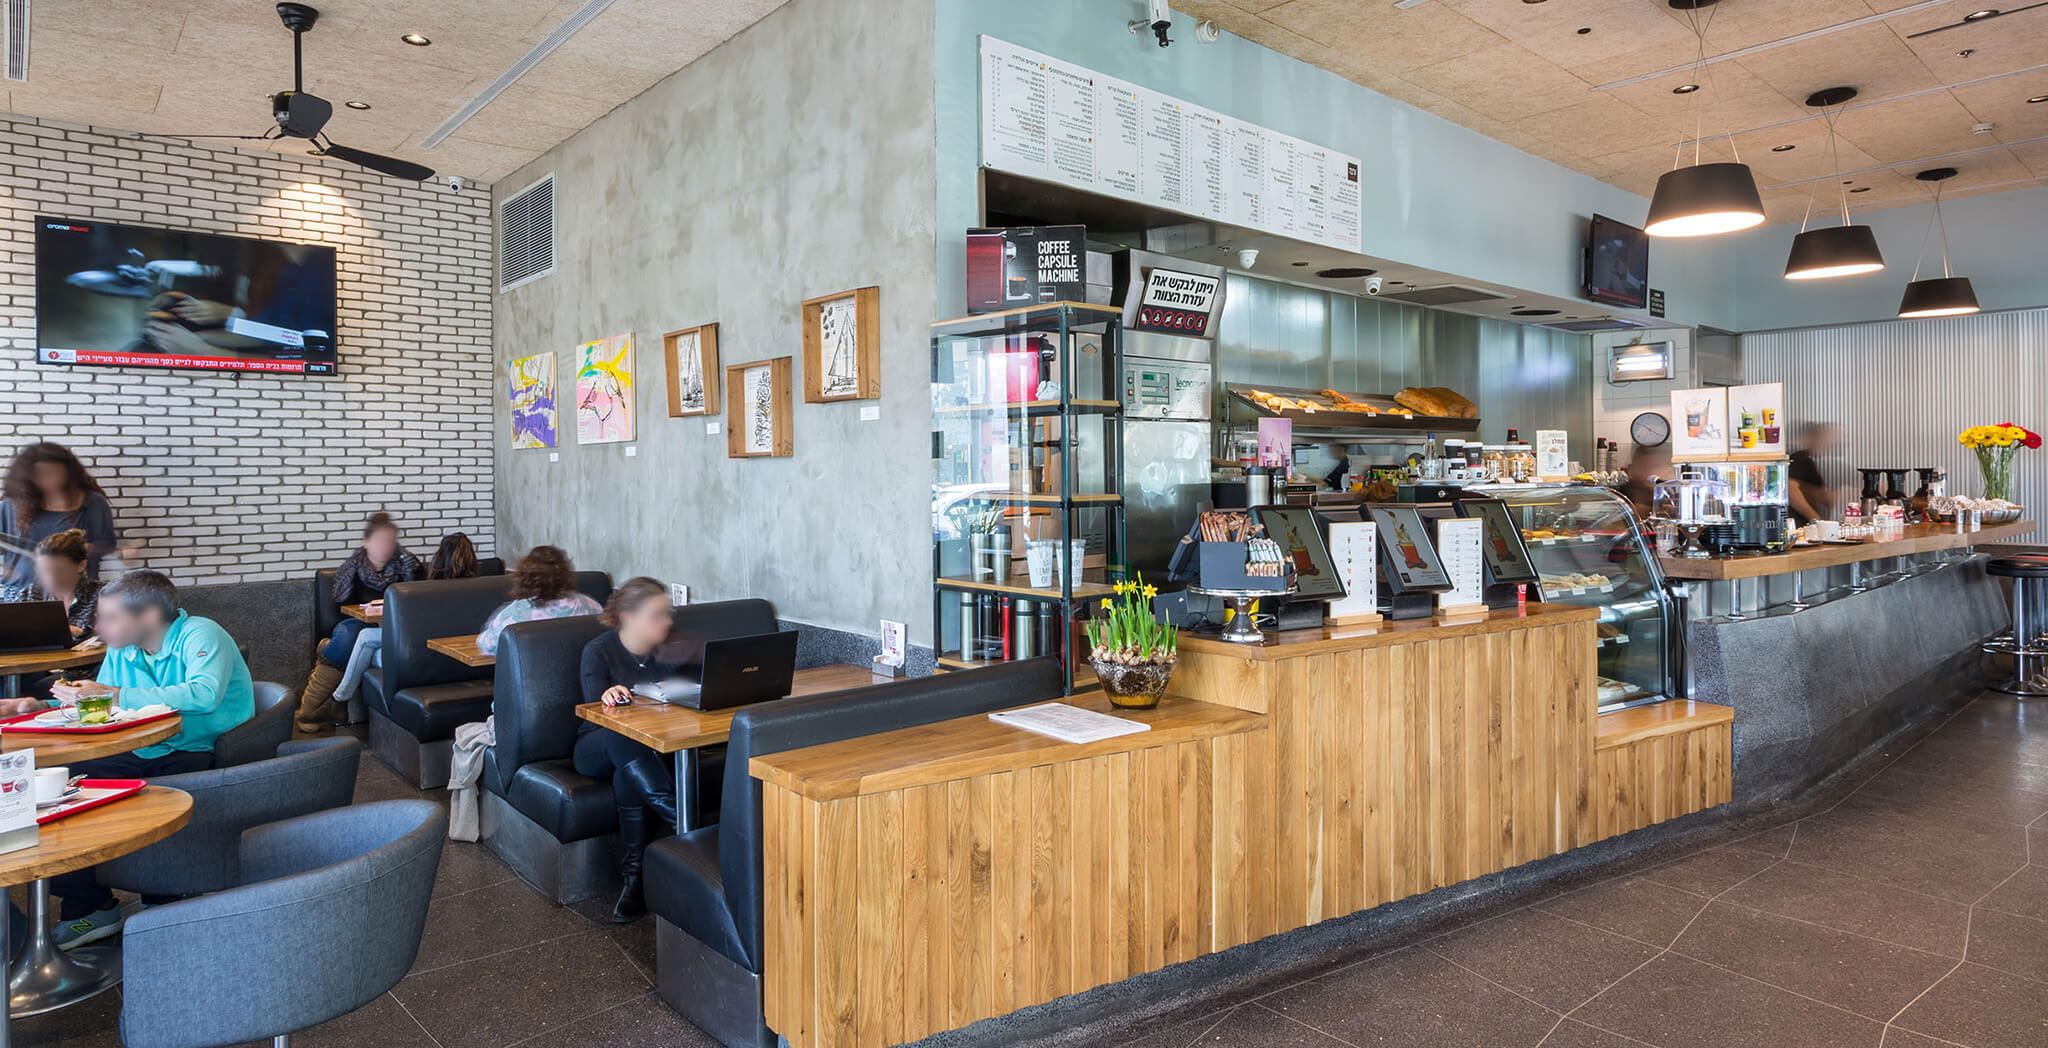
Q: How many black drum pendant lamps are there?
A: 3